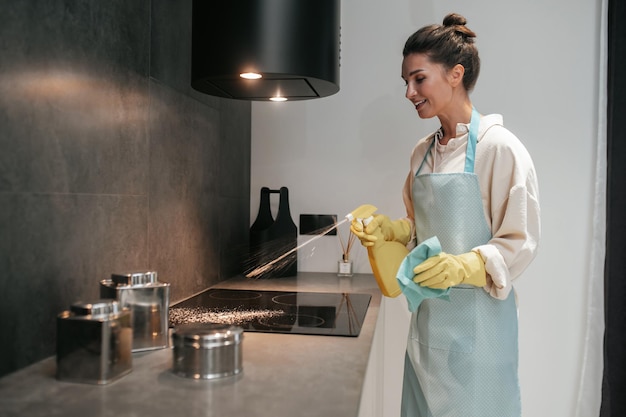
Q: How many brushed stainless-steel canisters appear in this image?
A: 3